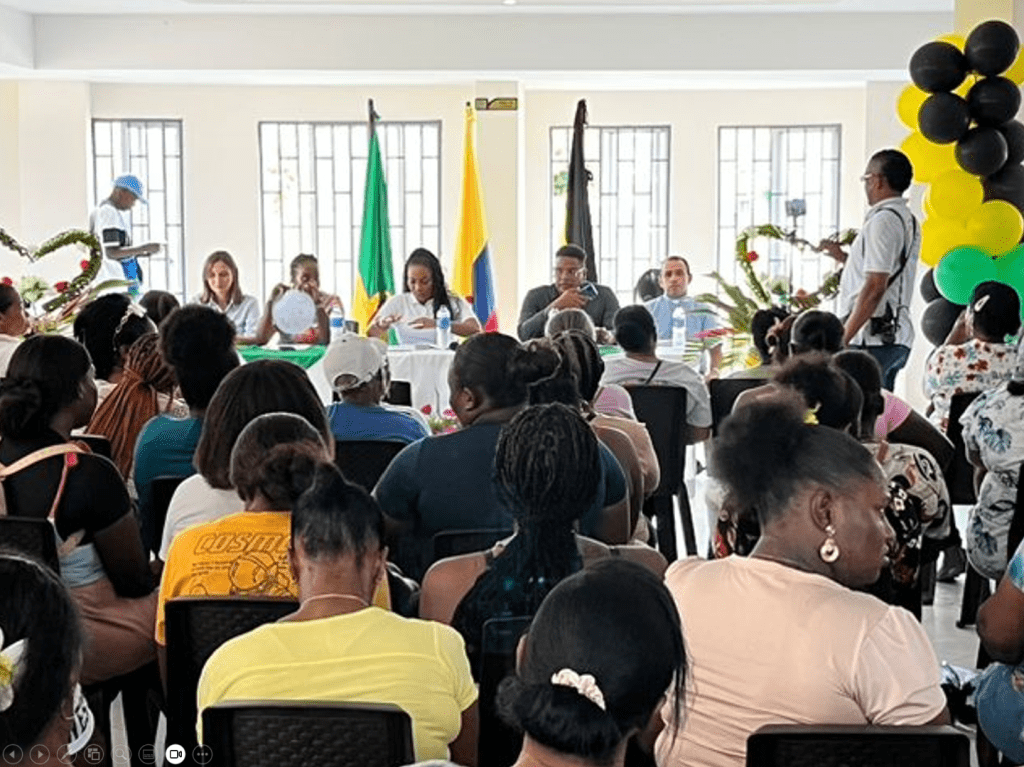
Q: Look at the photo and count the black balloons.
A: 9